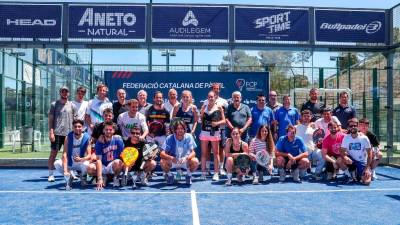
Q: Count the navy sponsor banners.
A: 5